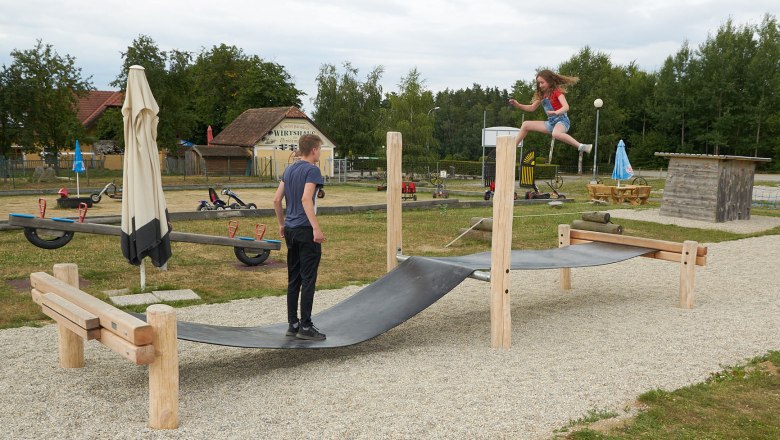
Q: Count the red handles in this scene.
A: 4